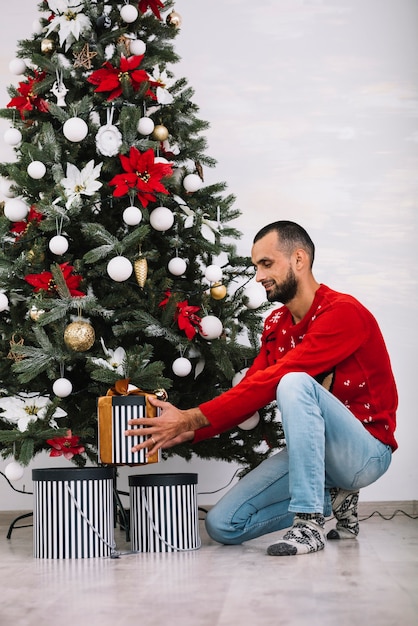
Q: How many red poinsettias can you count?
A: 8